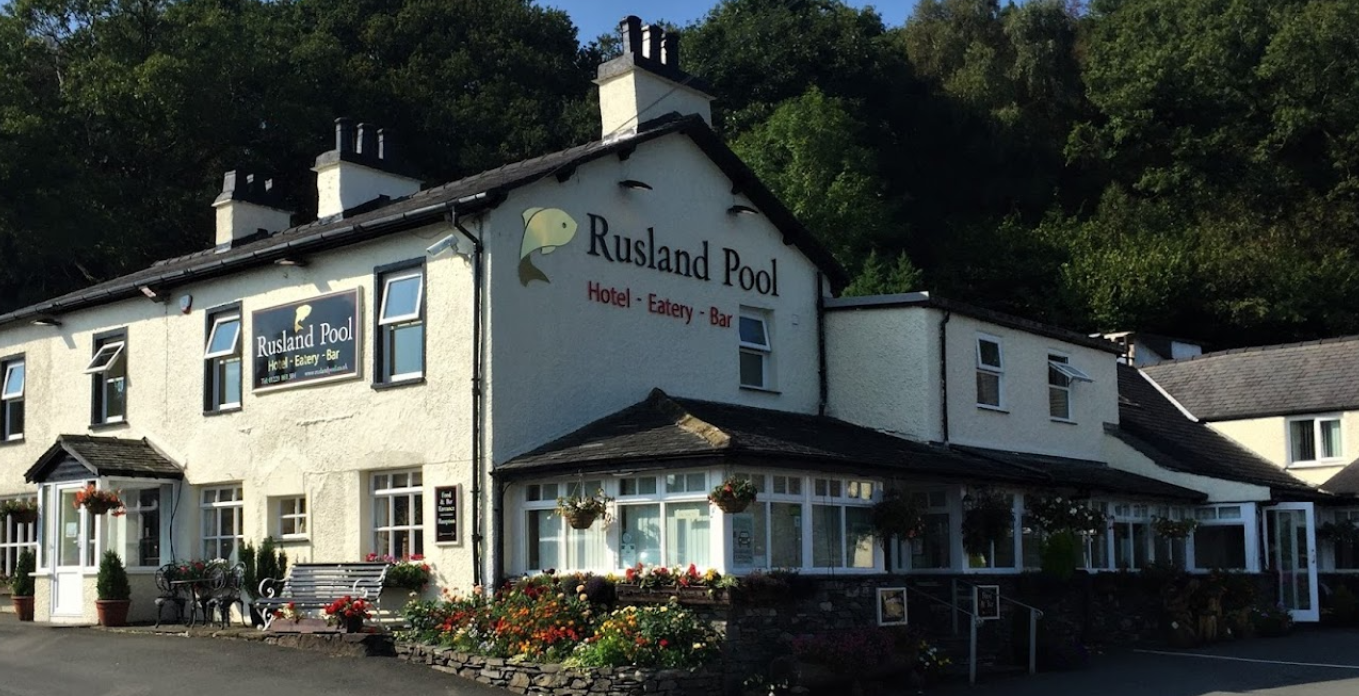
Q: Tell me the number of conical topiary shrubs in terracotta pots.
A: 2